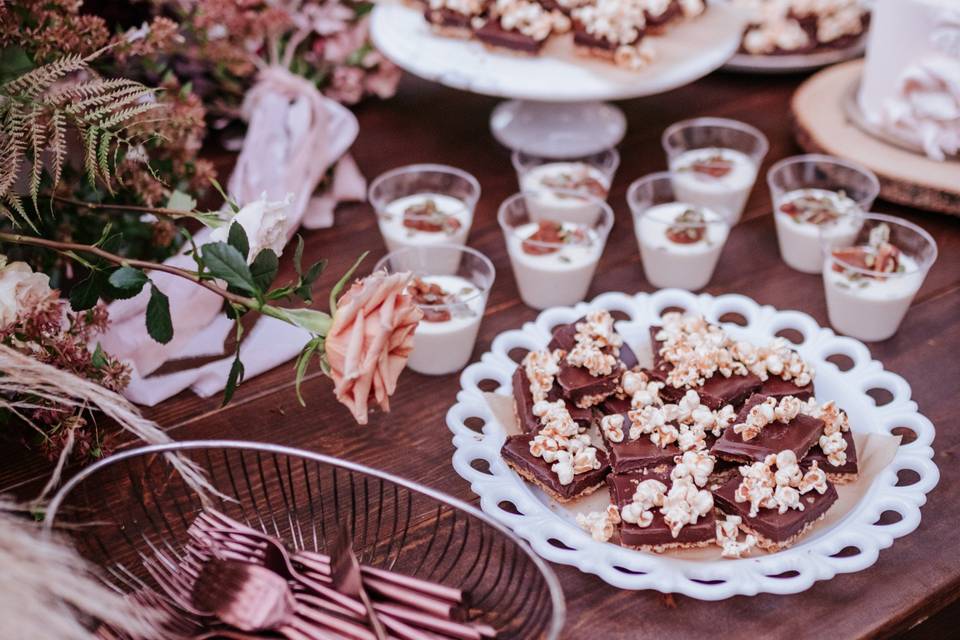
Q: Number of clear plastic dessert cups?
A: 8